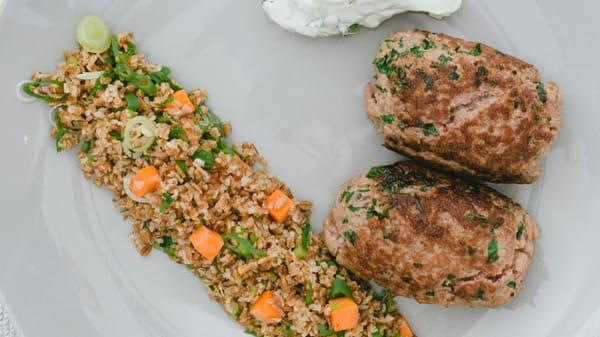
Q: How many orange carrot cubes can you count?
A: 7